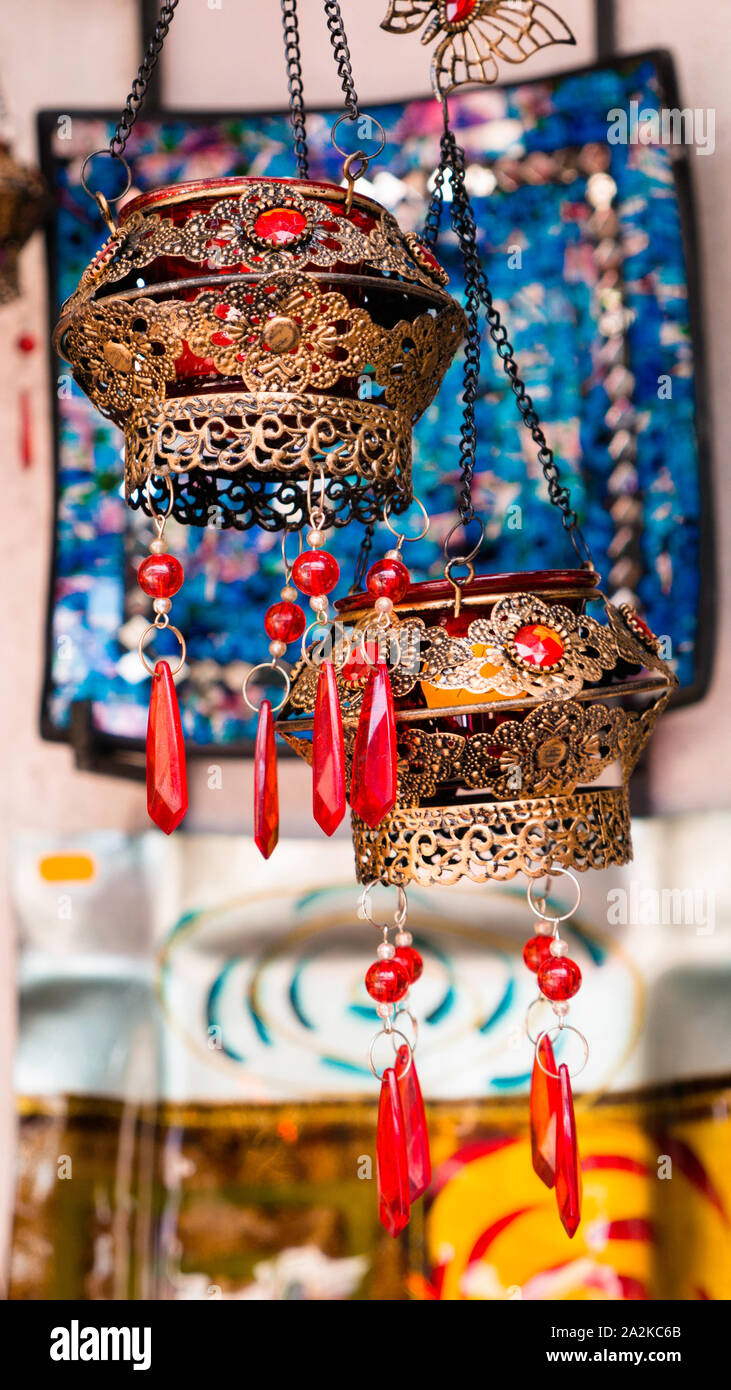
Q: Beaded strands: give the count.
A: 8